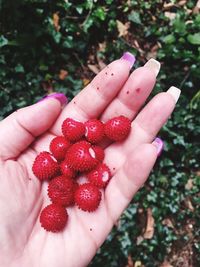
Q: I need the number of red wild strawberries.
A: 12